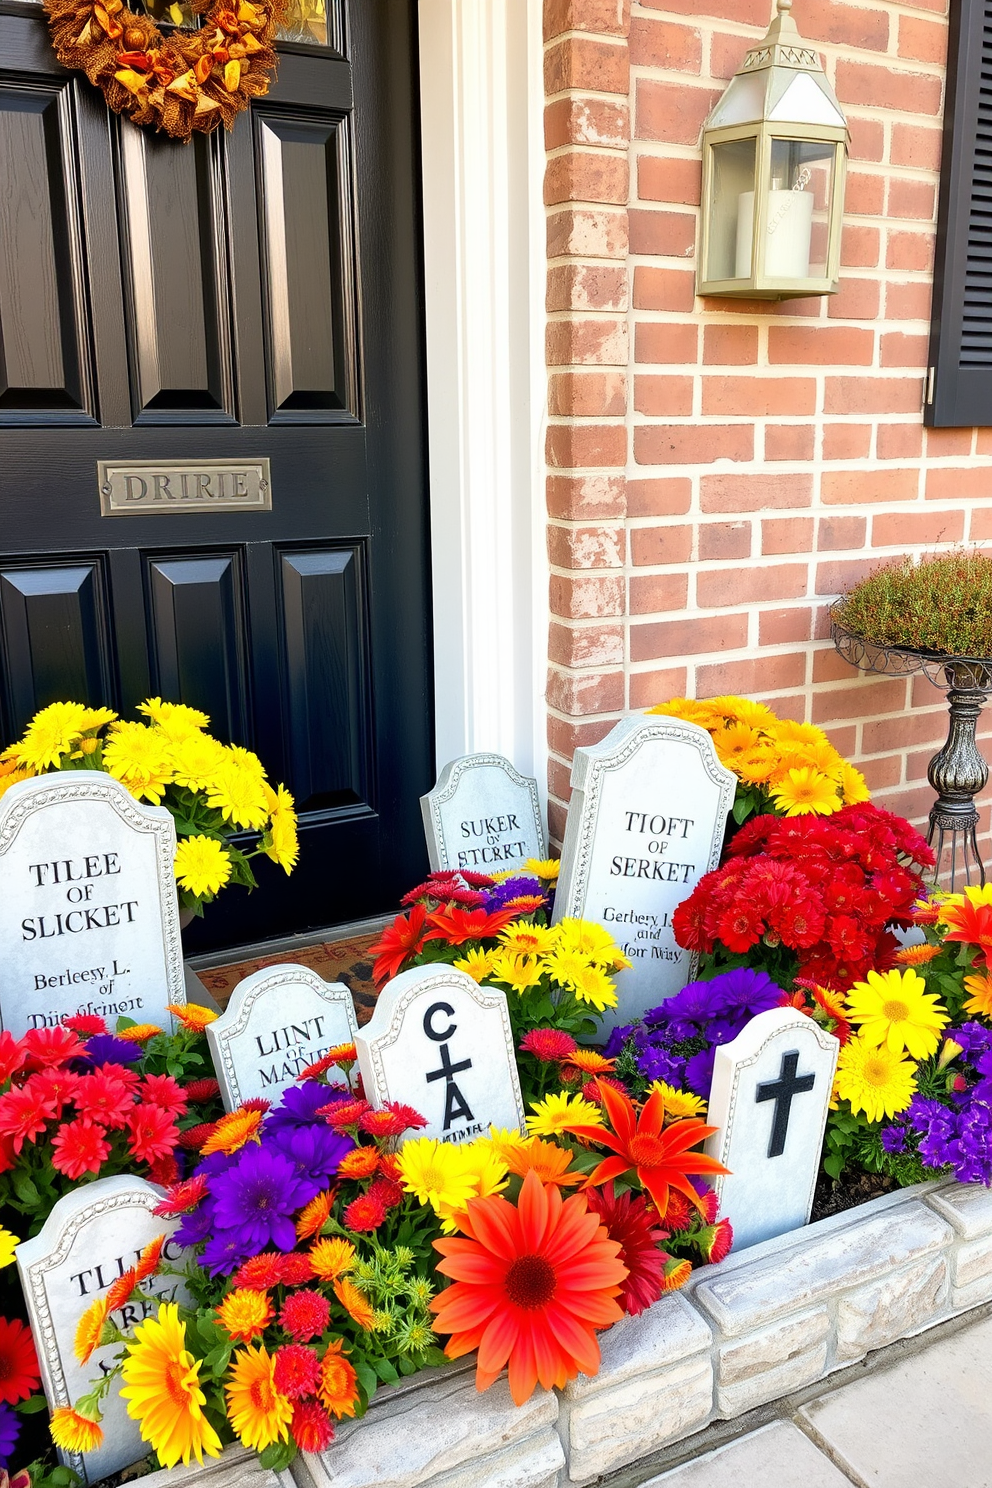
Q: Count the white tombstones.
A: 7